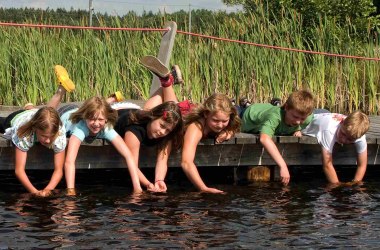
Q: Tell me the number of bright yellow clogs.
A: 2